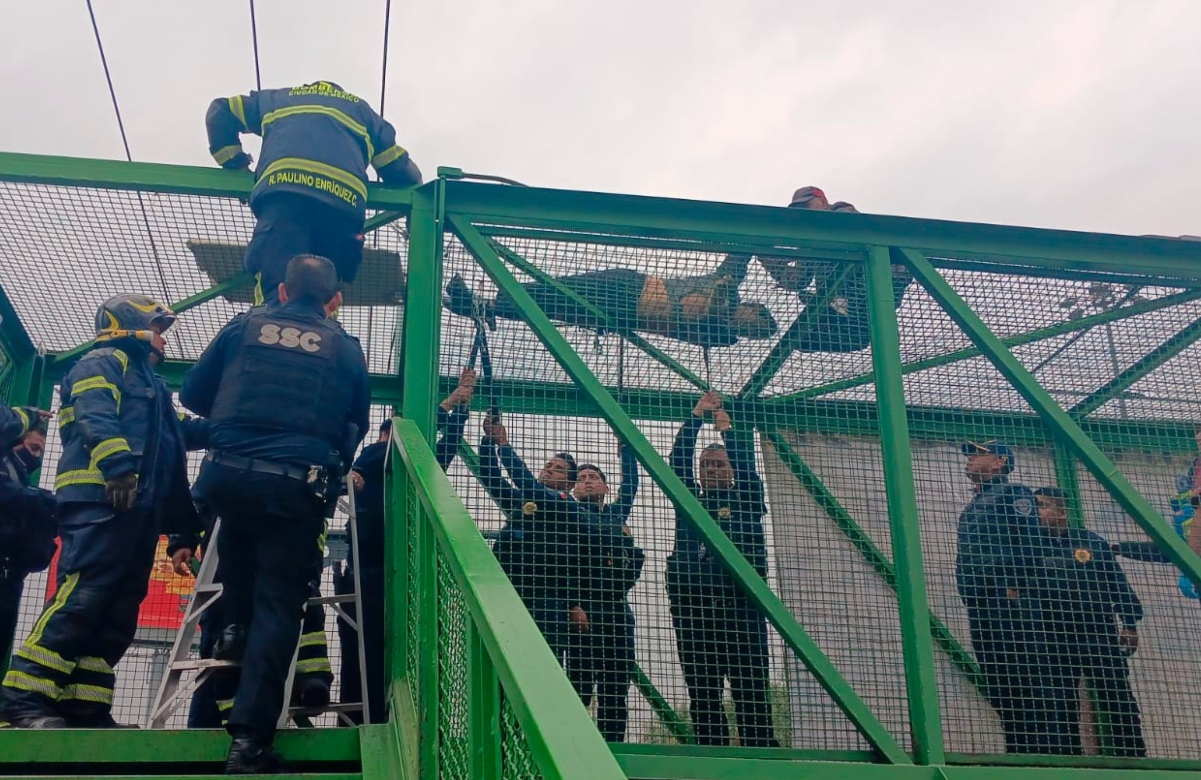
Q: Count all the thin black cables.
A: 3